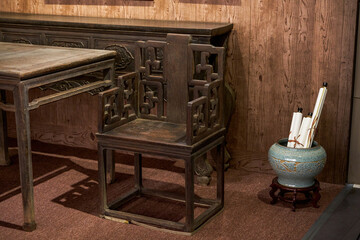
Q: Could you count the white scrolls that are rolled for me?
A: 3